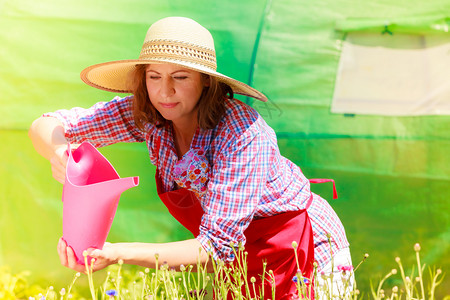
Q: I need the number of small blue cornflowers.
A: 2